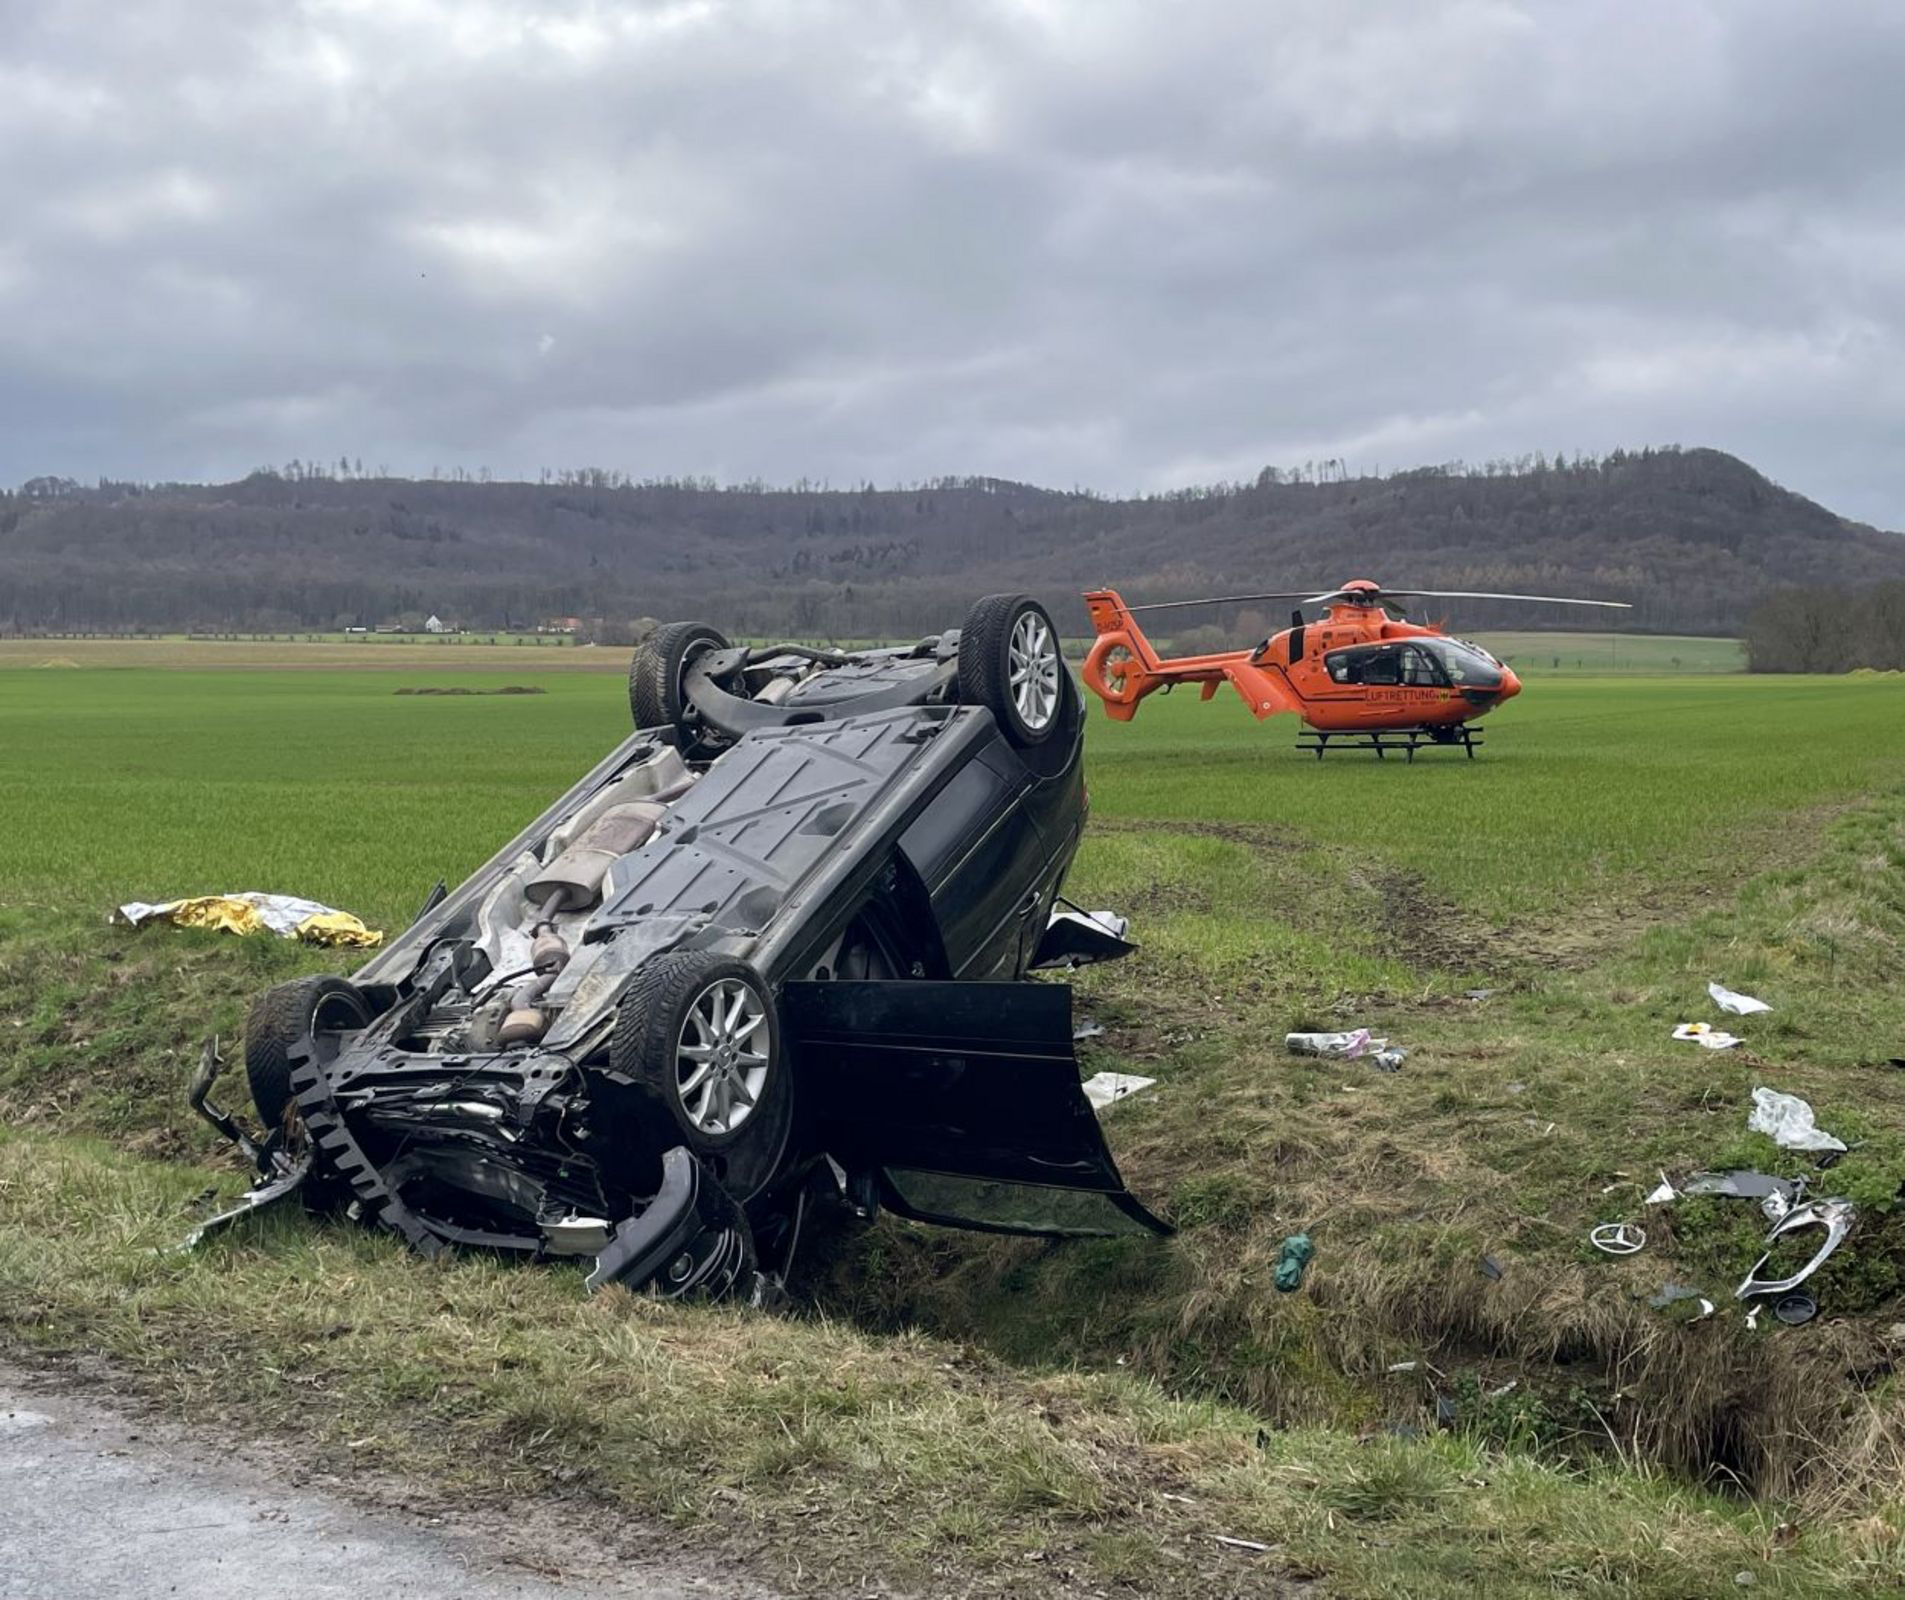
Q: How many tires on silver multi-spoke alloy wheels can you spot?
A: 2